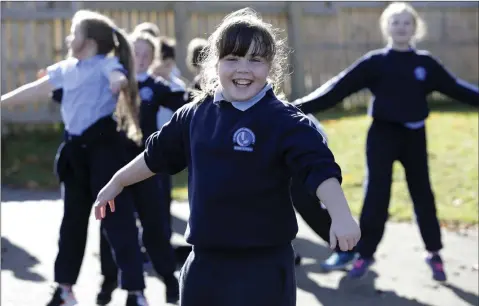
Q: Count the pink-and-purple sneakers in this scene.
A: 2